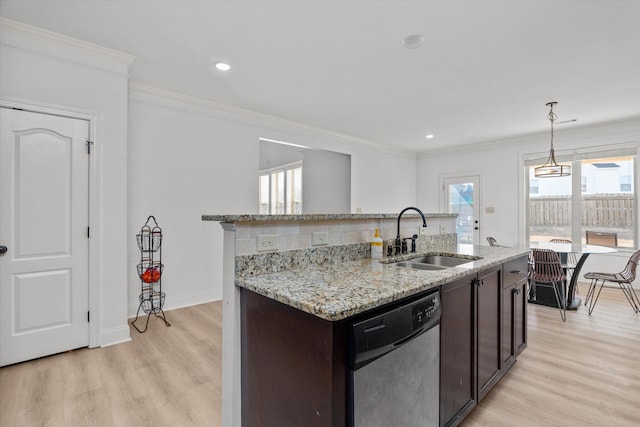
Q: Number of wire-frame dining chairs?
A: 4